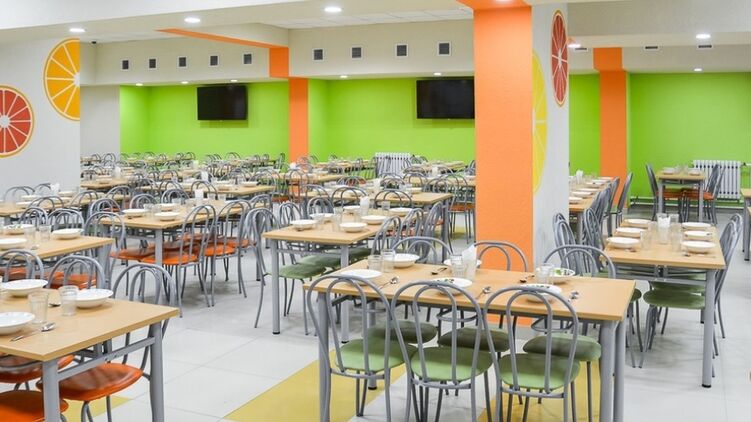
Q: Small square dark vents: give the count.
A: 9